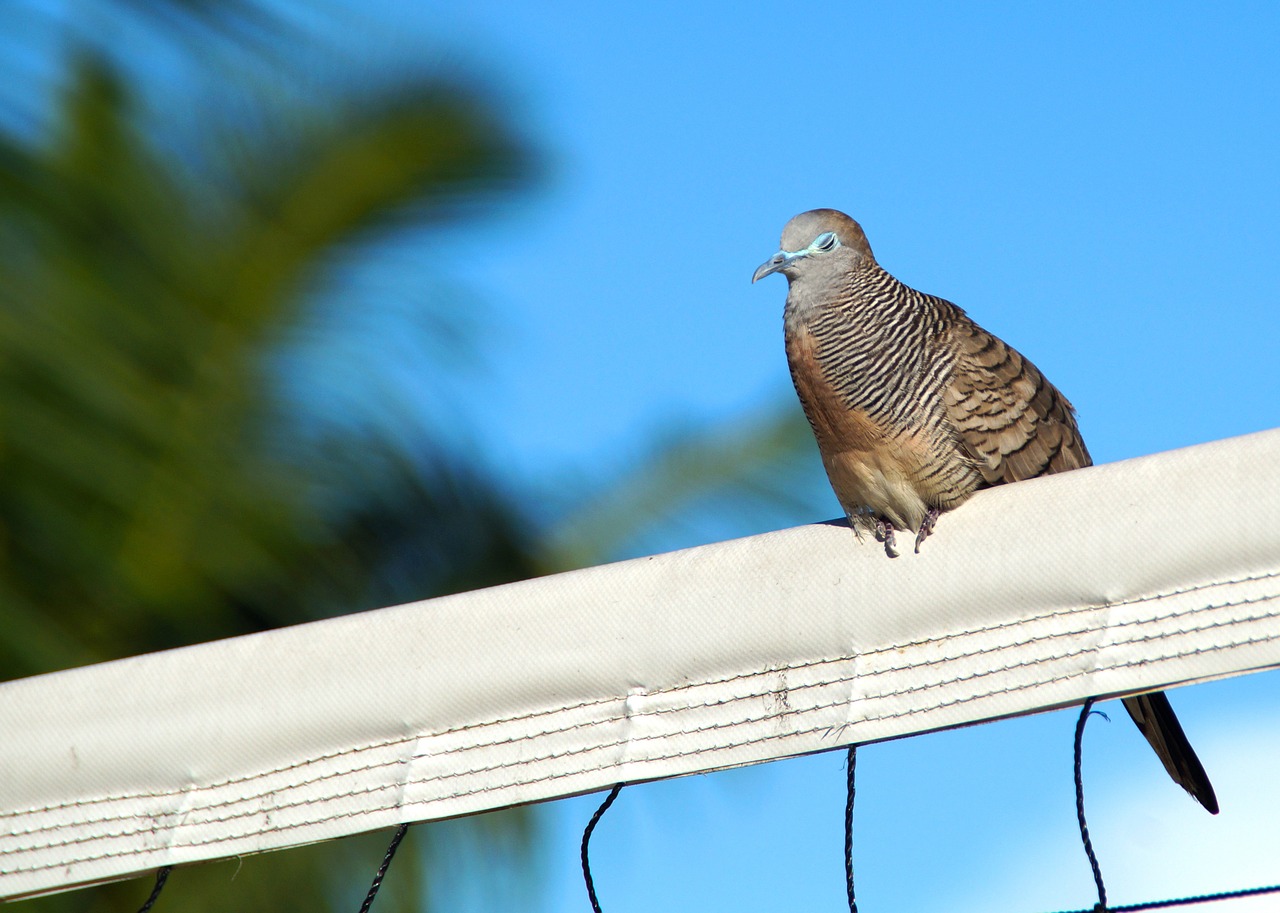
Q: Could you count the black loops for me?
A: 5